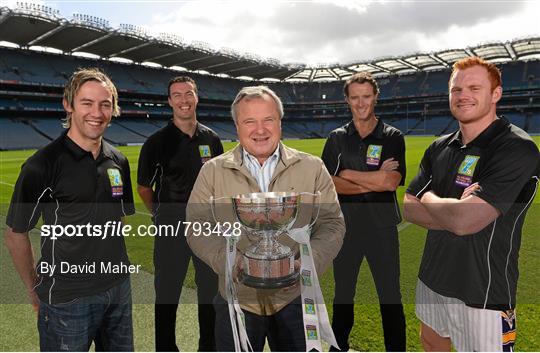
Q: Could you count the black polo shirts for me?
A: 4